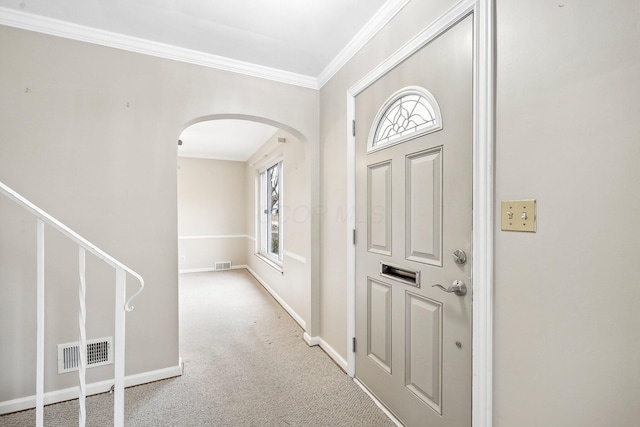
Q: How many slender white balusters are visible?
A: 3